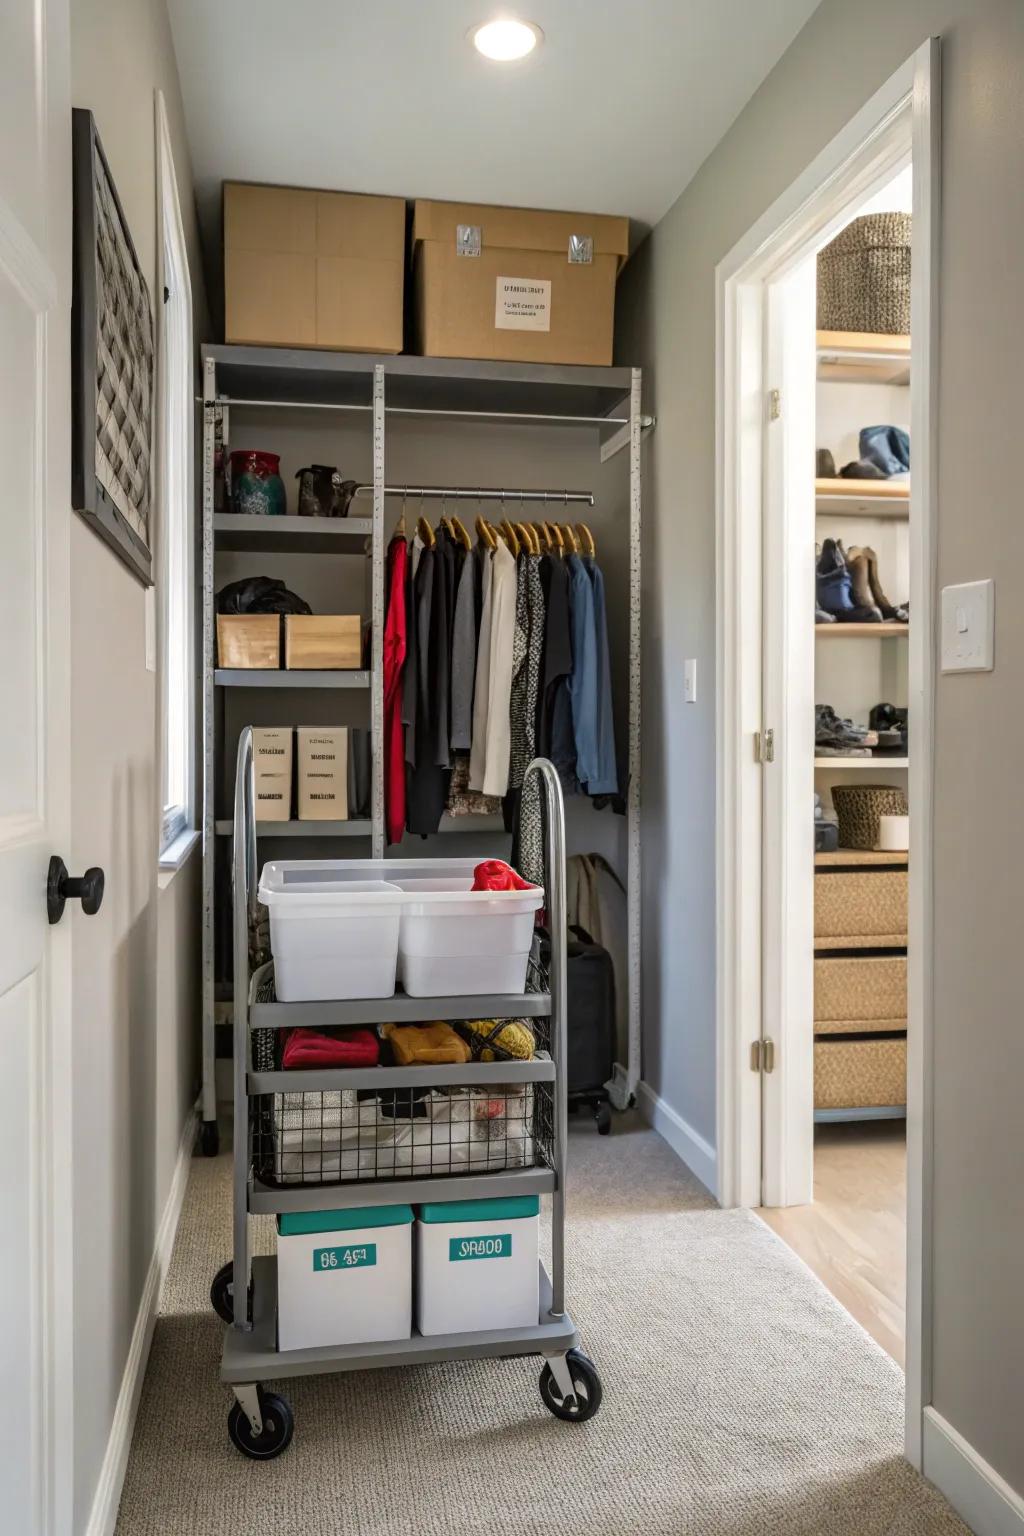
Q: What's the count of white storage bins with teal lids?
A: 2